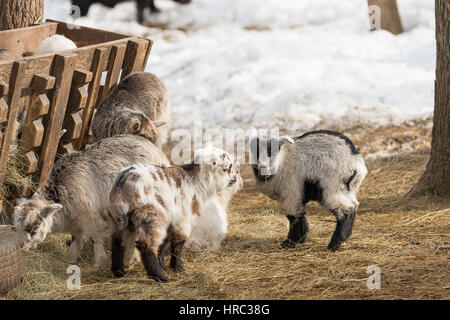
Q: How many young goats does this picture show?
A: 5